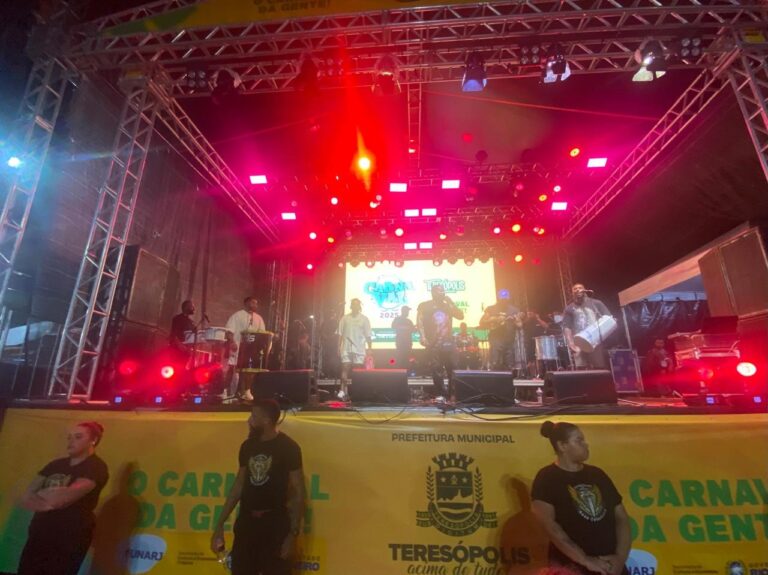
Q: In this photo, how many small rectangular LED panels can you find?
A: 10